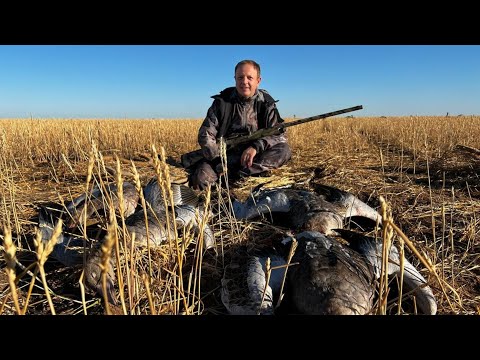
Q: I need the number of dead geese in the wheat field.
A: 5